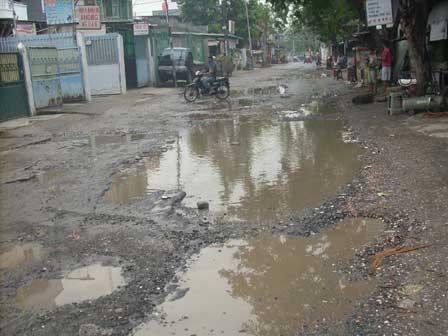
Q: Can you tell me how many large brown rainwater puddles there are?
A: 2